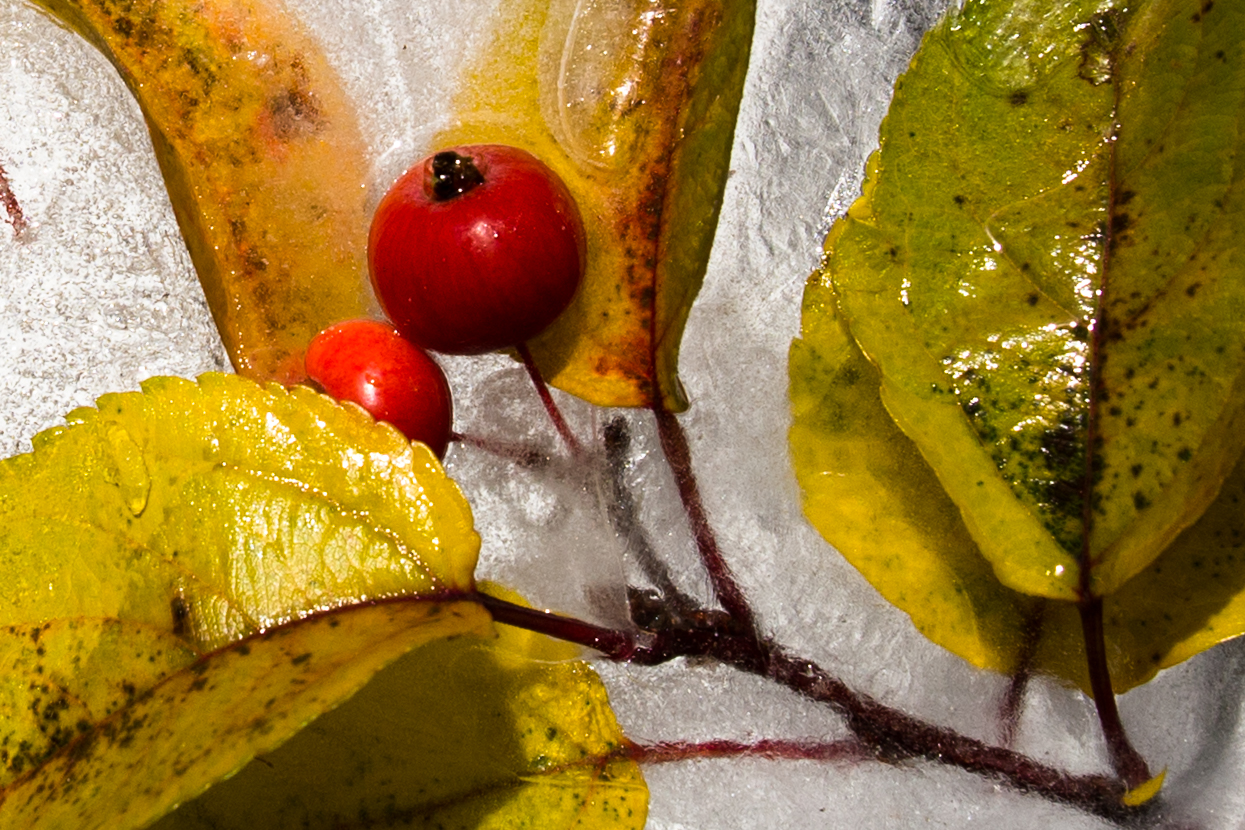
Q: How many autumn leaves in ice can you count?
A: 6